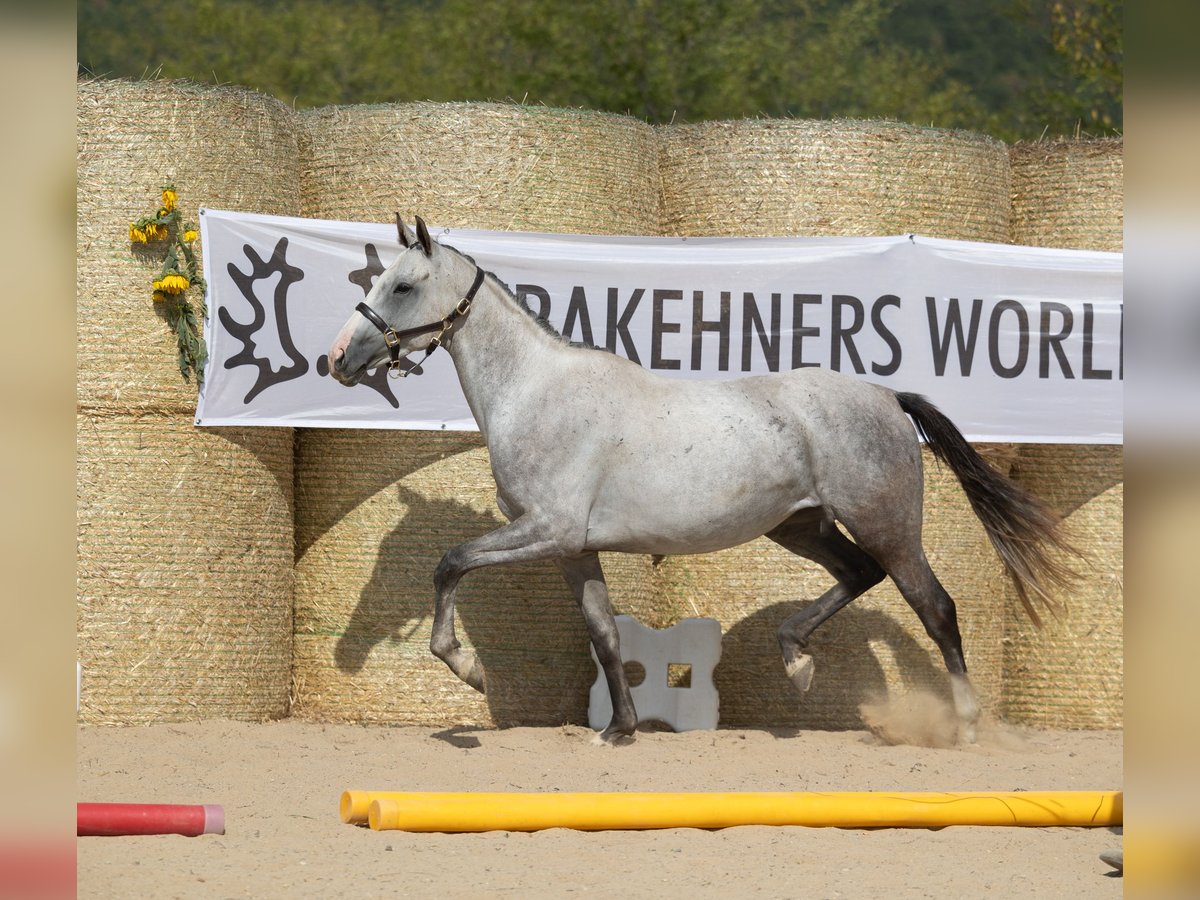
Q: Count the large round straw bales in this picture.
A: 8